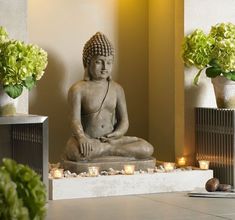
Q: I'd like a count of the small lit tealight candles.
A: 6